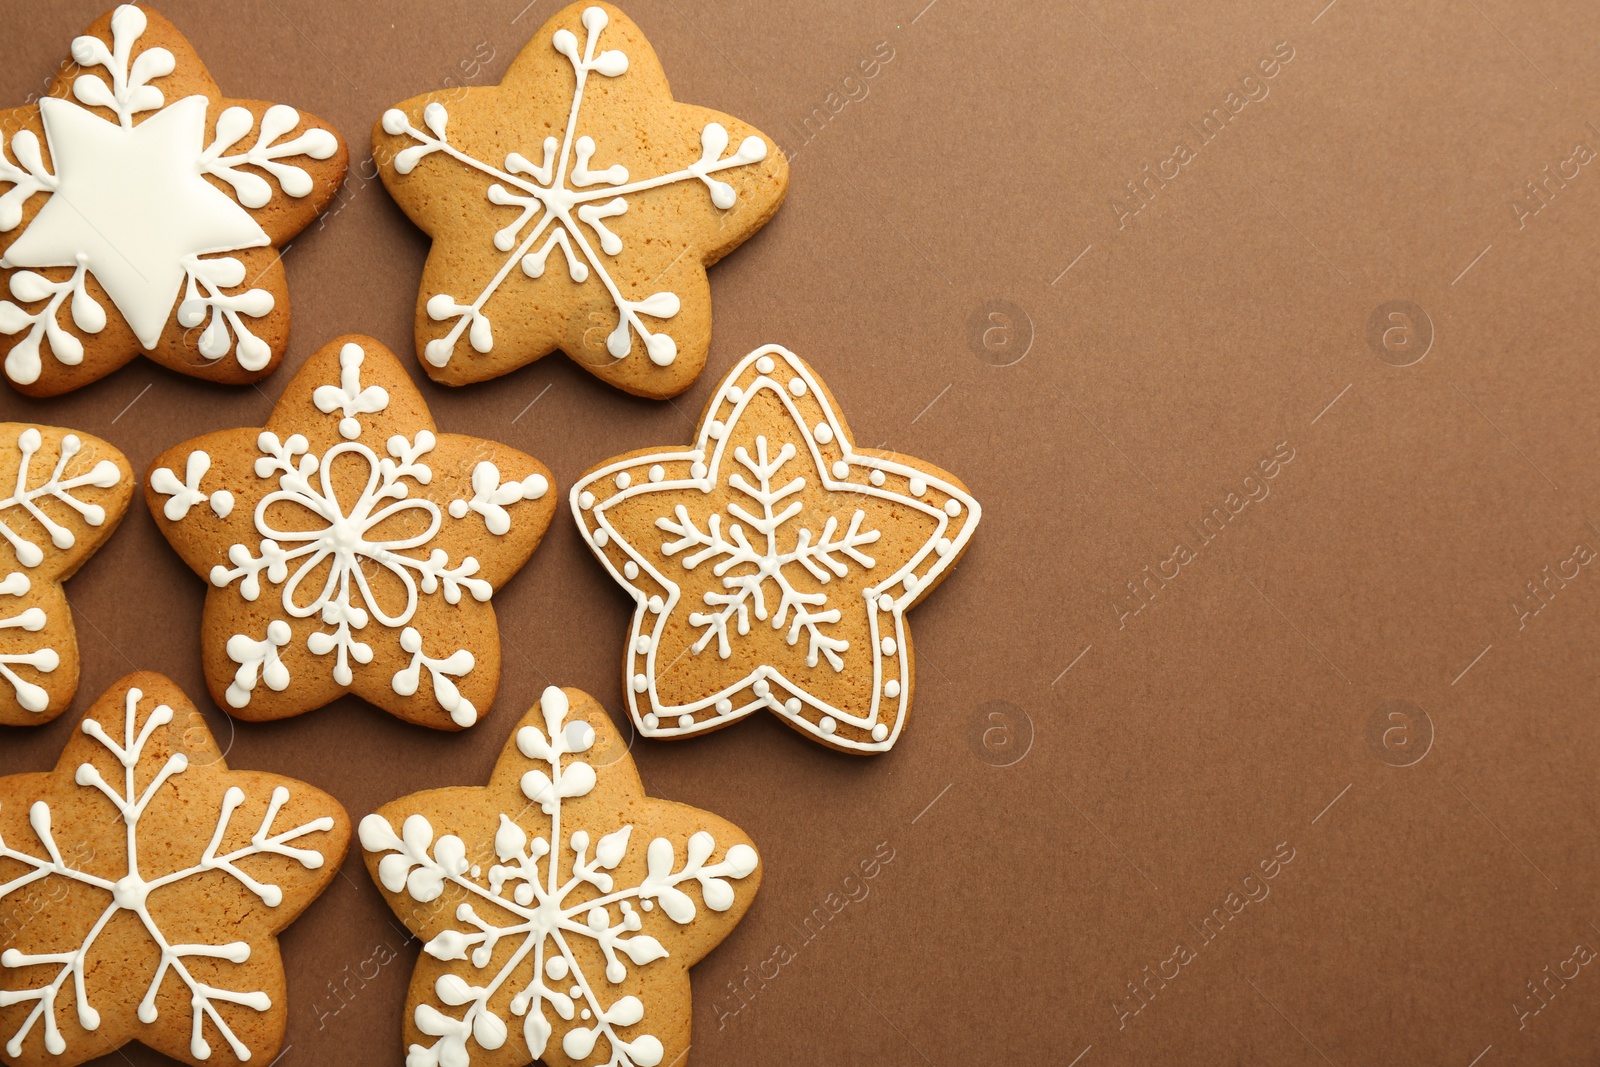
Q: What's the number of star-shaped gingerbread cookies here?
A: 7